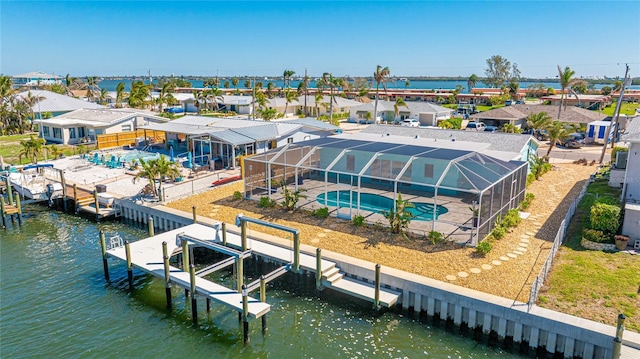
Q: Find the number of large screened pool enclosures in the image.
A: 1